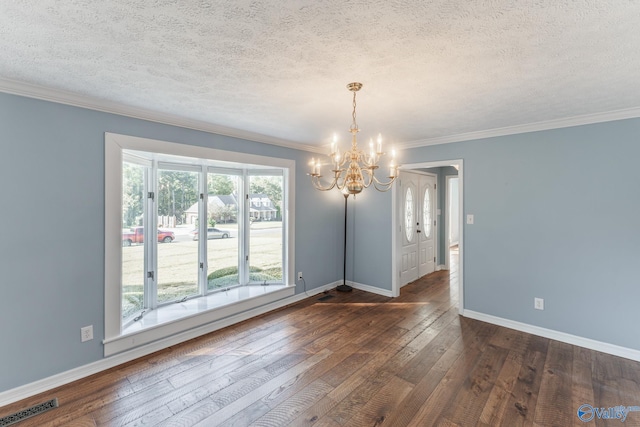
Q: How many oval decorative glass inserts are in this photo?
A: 2